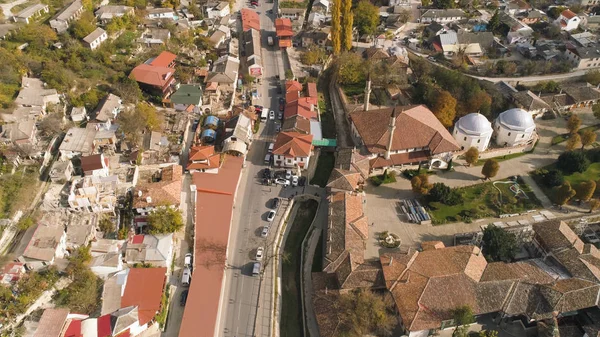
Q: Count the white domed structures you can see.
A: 2